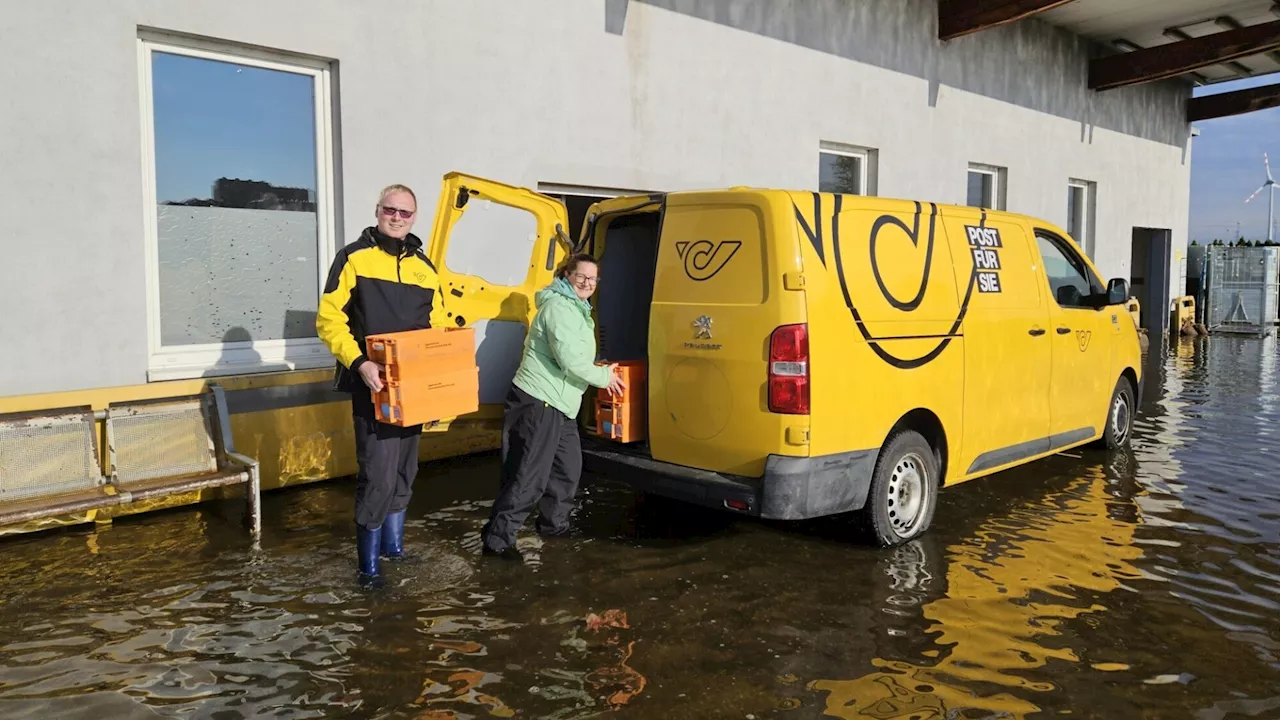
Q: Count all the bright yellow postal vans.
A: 1